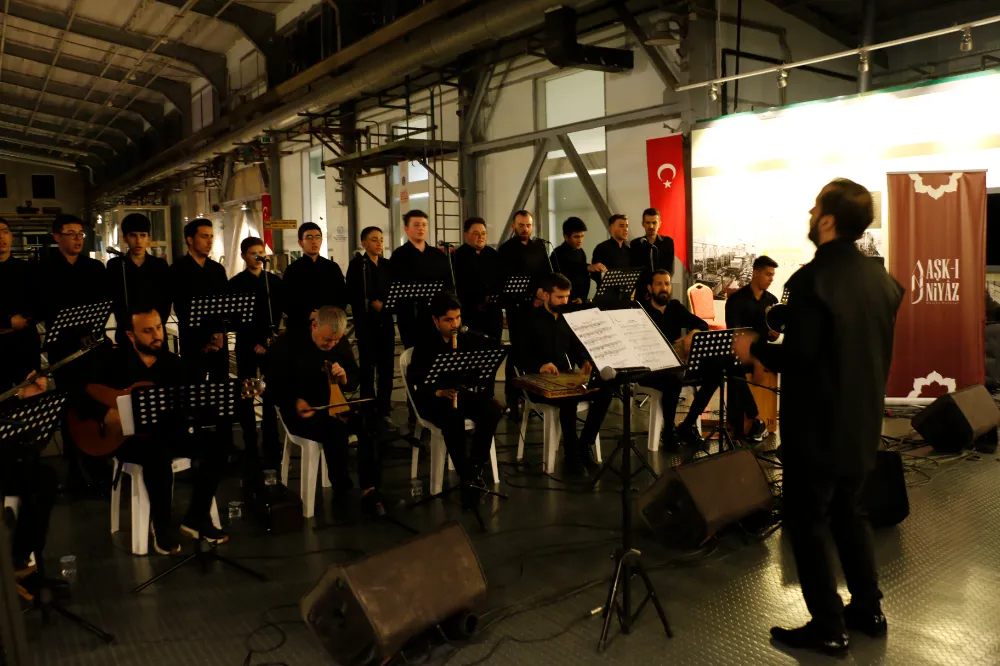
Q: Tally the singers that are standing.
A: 13